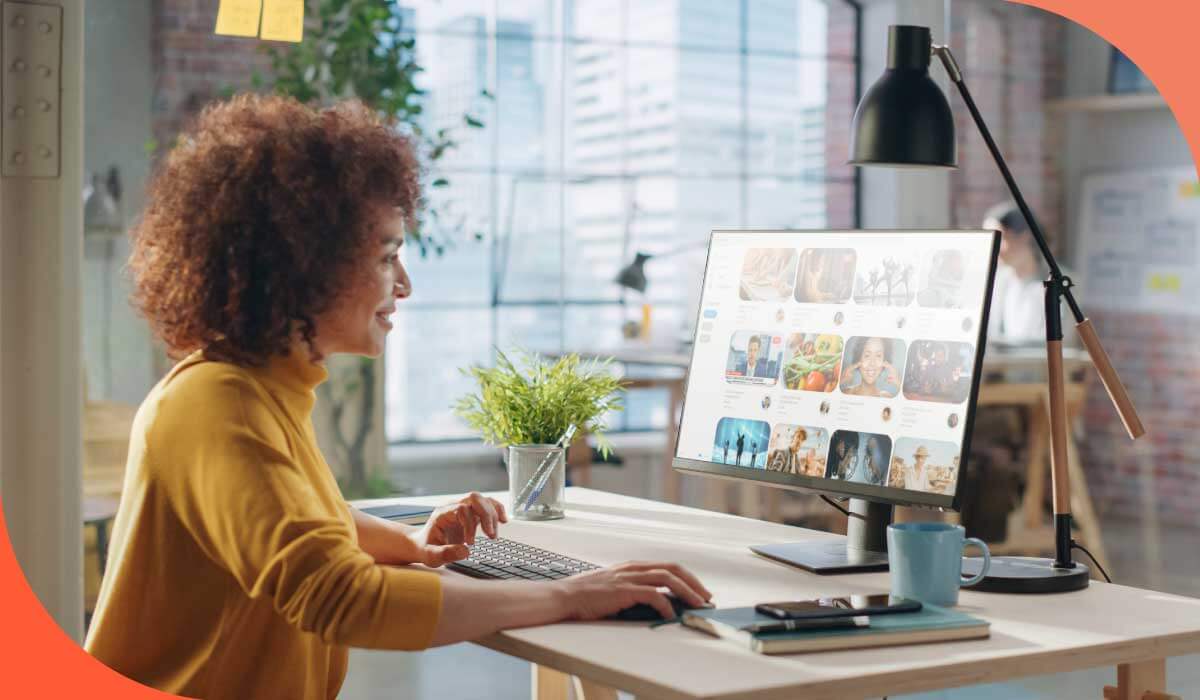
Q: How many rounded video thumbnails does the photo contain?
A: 12